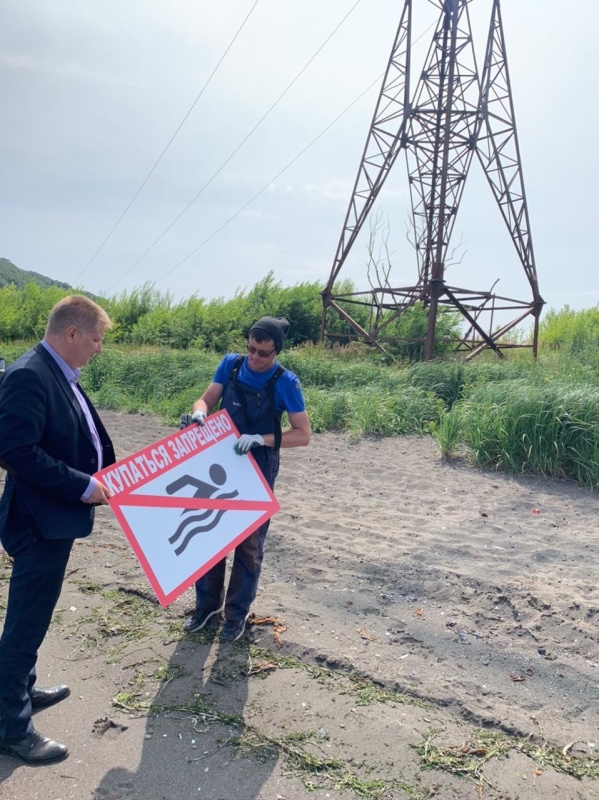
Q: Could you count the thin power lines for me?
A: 3